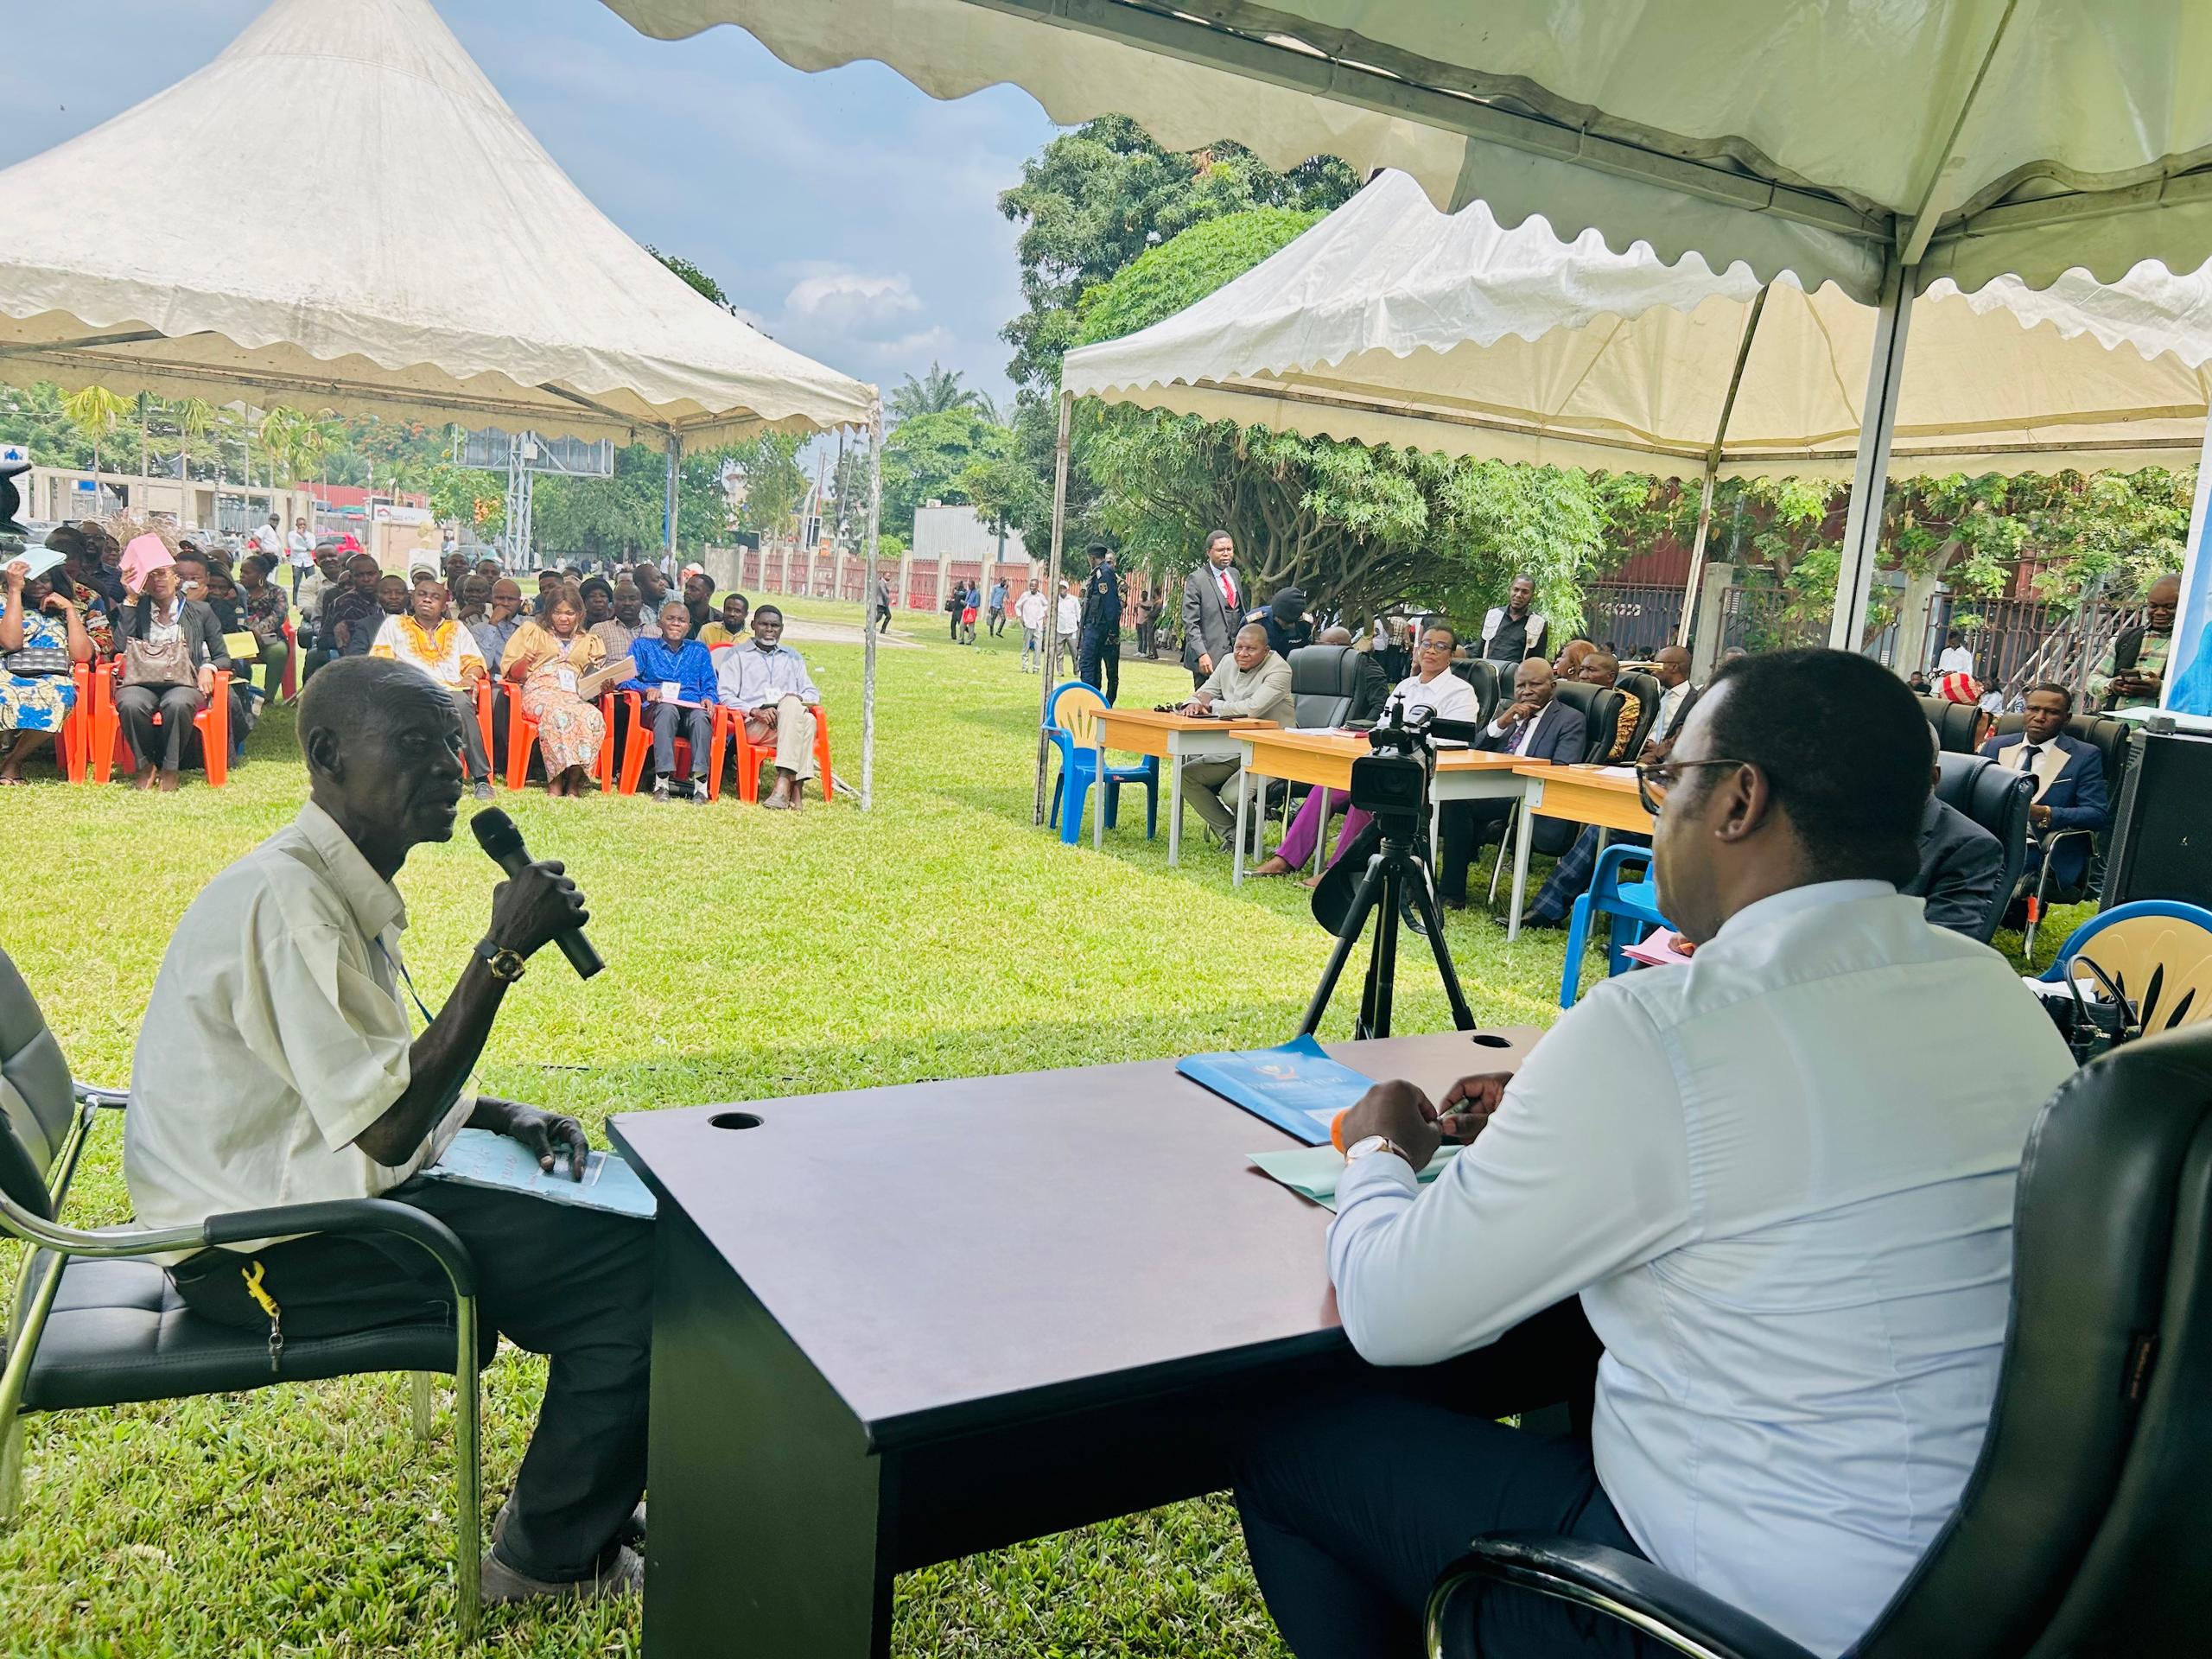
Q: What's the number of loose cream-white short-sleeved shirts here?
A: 1